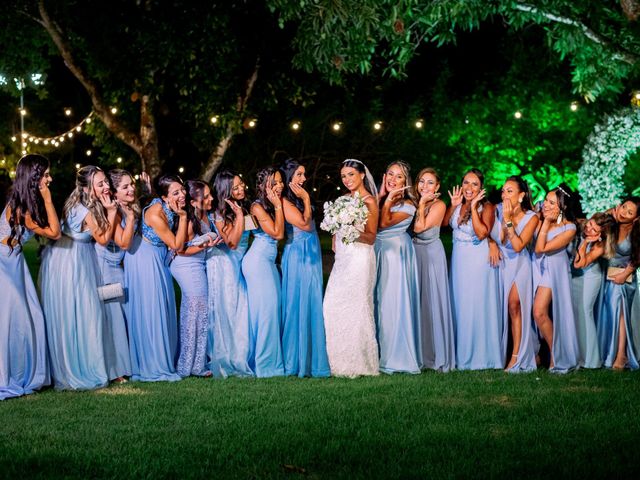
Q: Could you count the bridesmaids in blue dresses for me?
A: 15